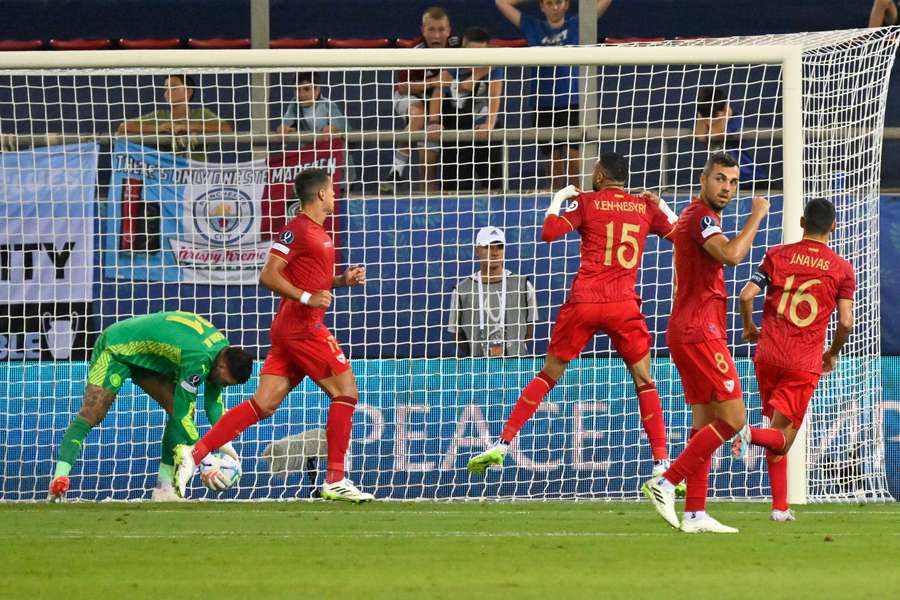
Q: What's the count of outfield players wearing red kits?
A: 4